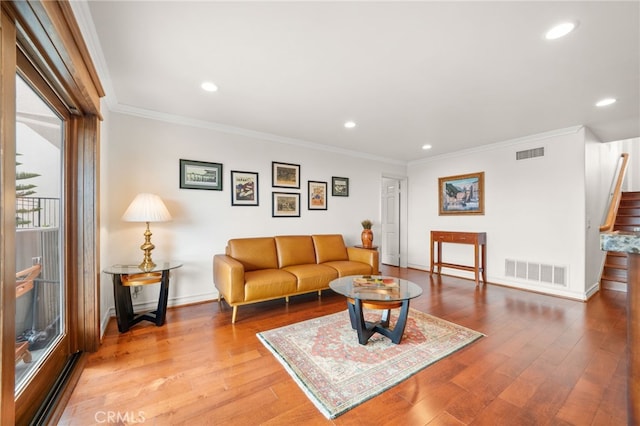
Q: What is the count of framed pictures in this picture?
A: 7